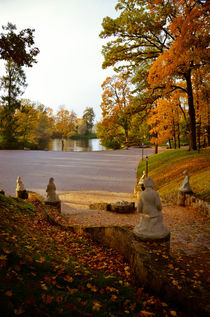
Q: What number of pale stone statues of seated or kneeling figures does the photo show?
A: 5